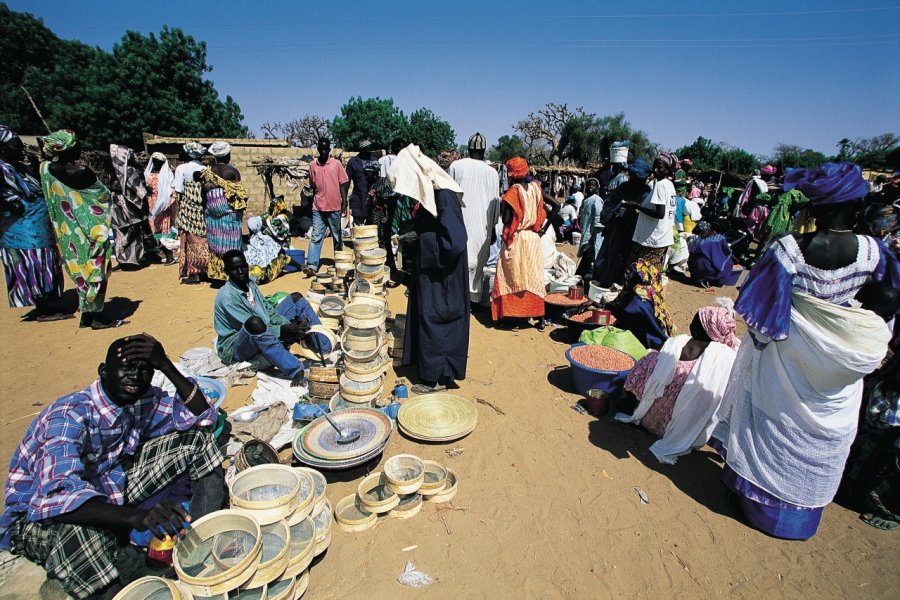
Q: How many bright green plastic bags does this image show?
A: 1